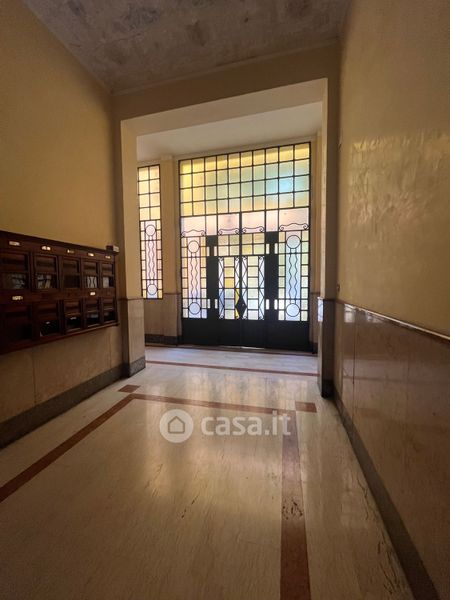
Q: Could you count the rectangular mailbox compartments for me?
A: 10